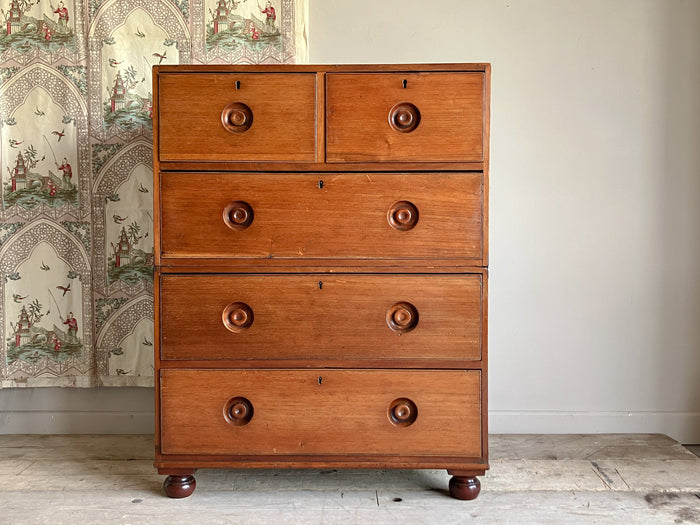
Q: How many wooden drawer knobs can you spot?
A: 8